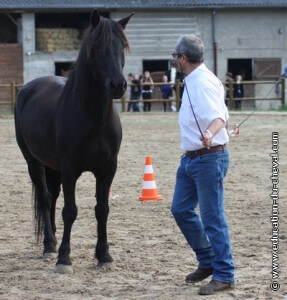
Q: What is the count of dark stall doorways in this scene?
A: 3